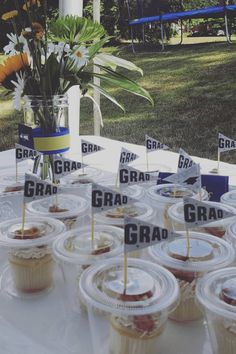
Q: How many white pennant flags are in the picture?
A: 13